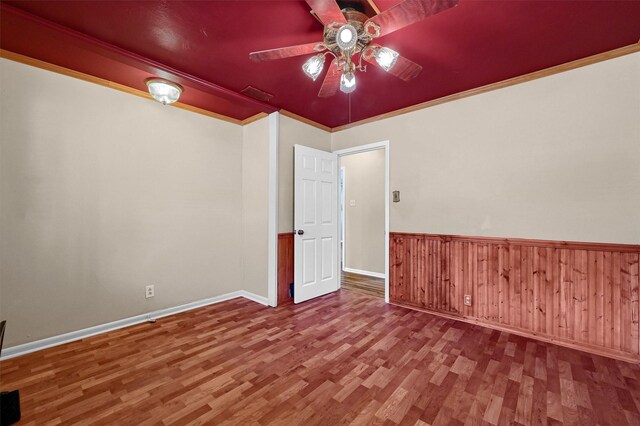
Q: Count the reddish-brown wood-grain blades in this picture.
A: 5